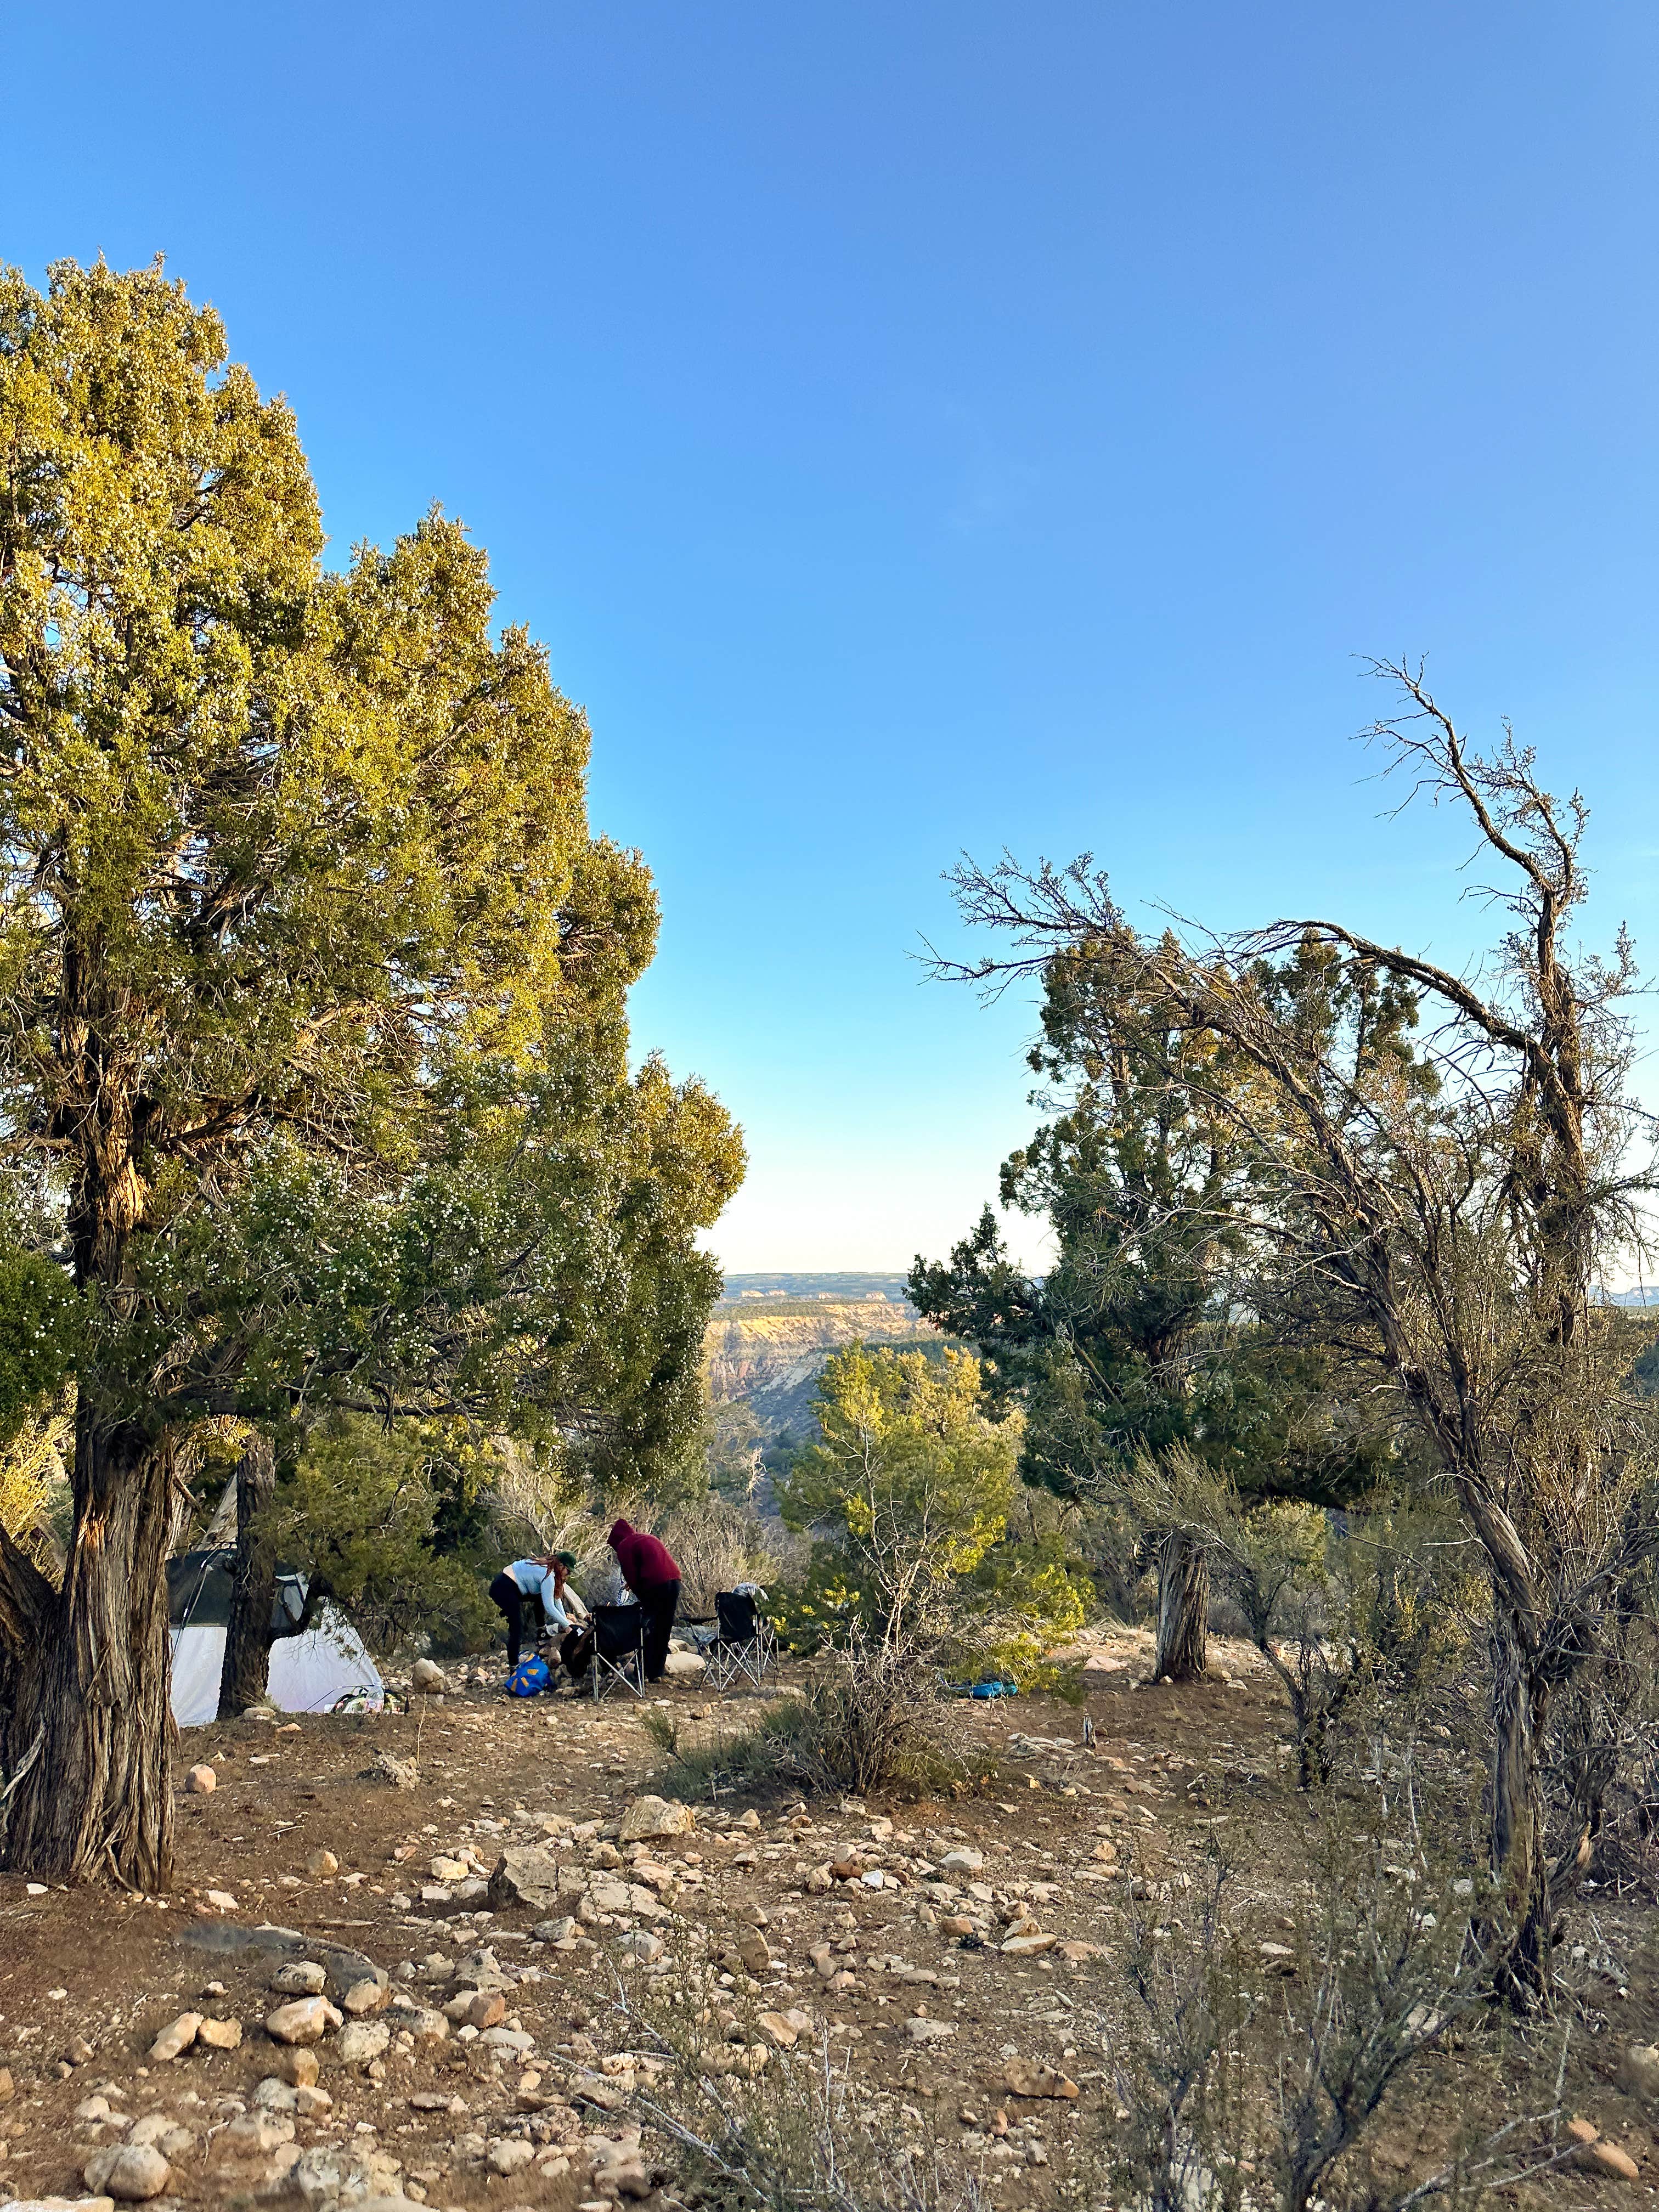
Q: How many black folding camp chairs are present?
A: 2